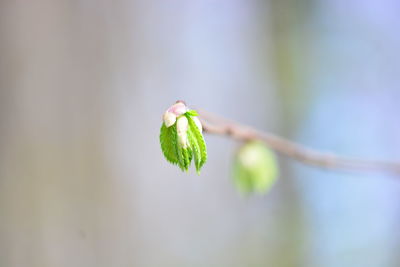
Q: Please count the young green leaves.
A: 2